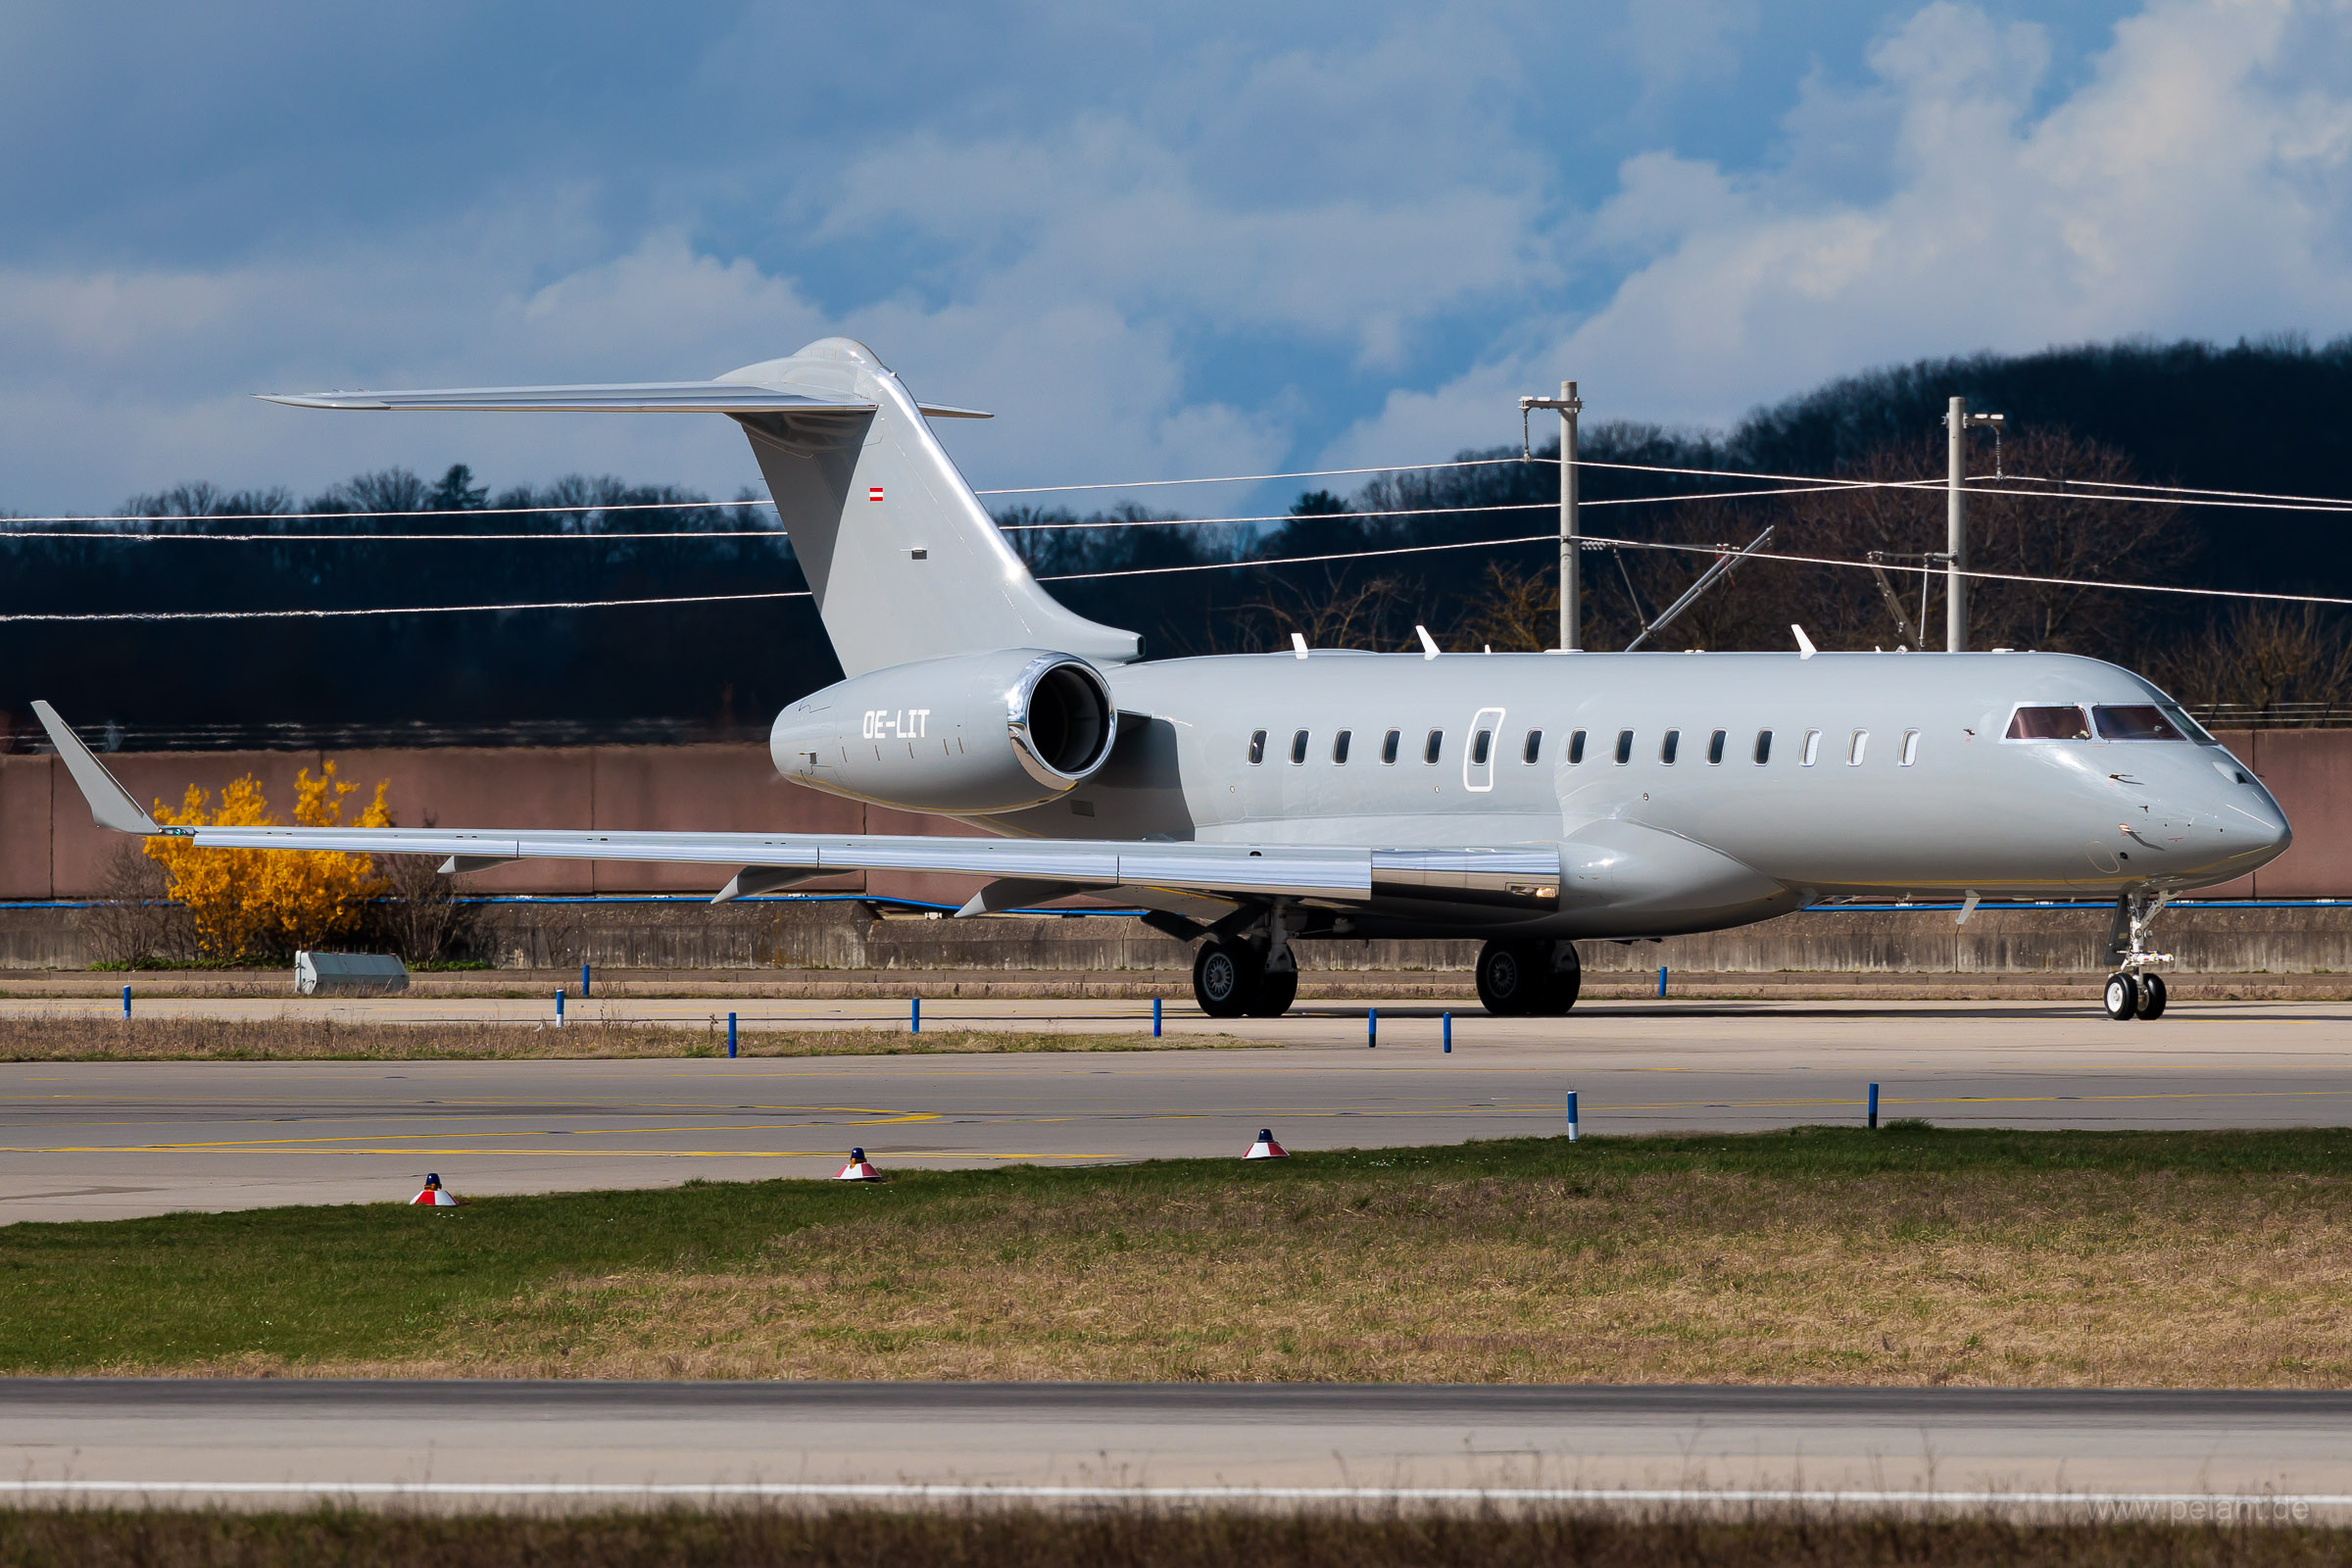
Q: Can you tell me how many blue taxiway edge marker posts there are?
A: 11